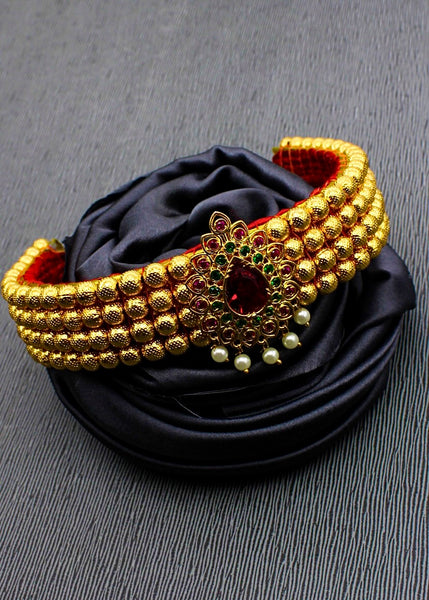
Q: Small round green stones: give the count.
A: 14